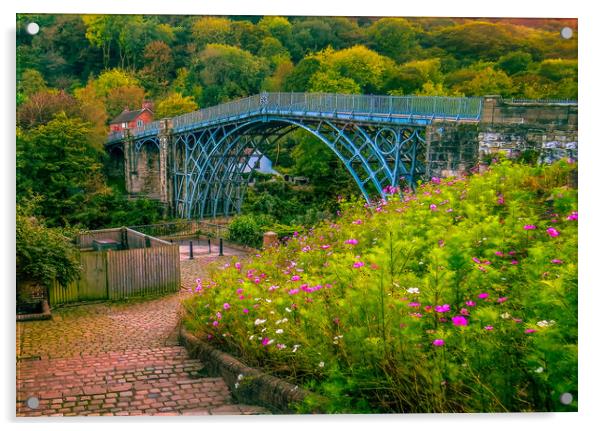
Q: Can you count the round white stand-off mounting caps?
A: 4